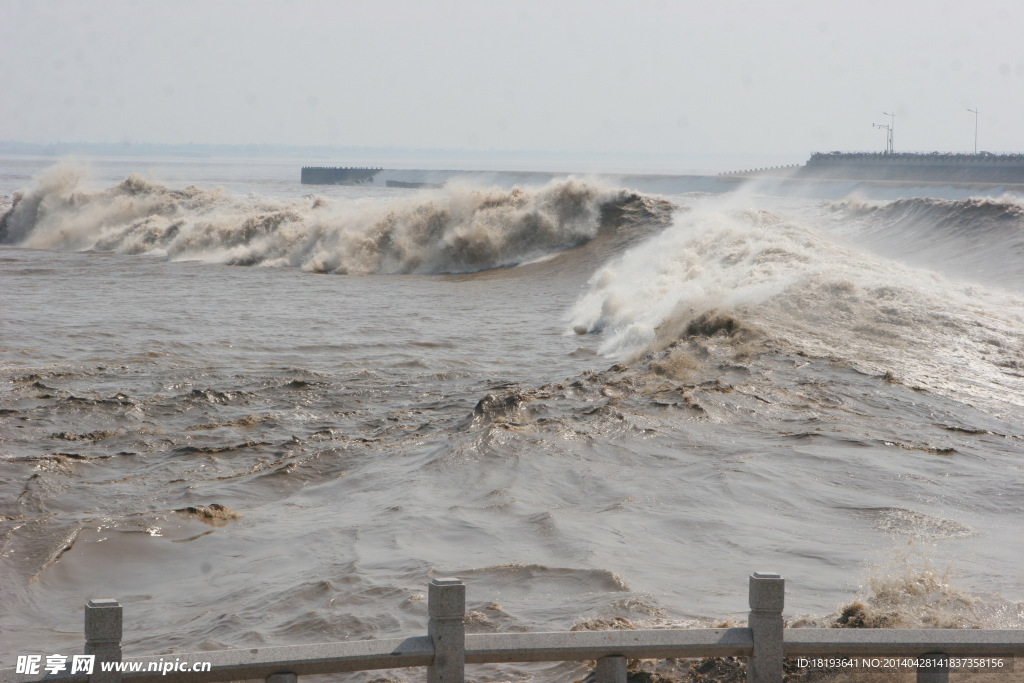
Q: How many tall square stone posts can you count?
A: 3